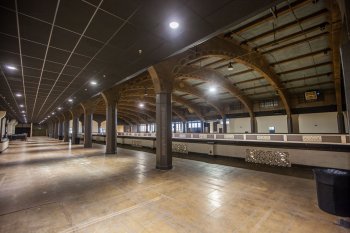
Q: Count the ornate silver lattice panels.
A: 2